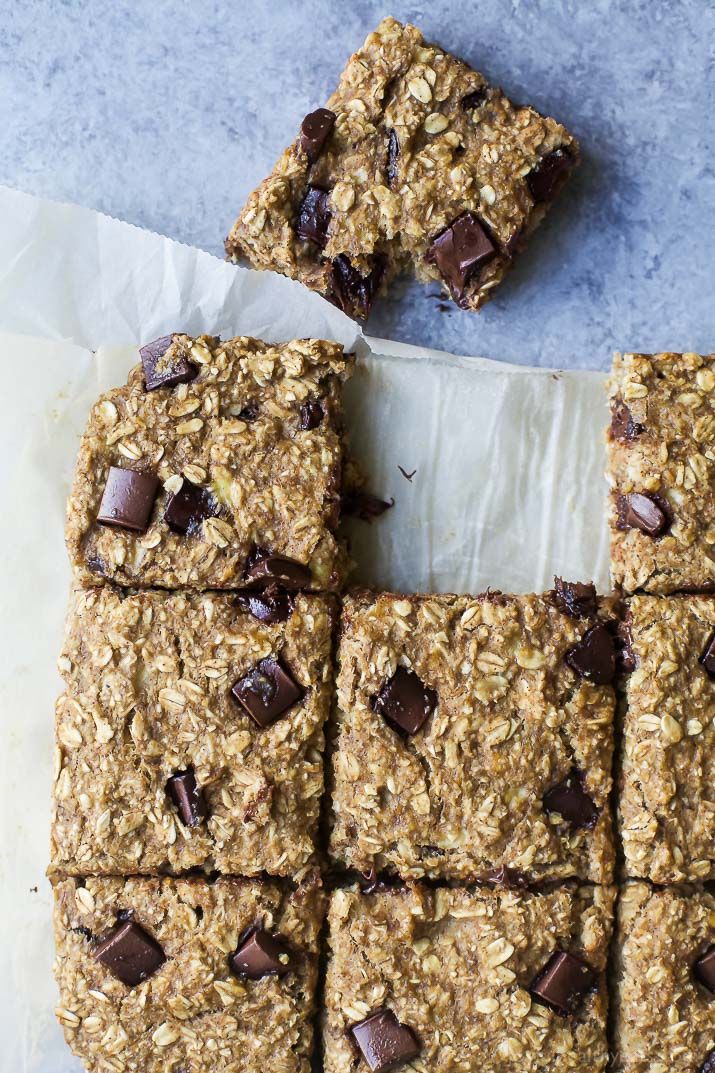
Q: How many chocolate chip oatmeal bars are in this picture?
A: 9